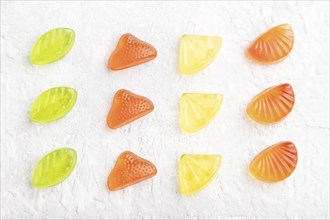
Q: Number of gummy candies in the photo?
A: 12